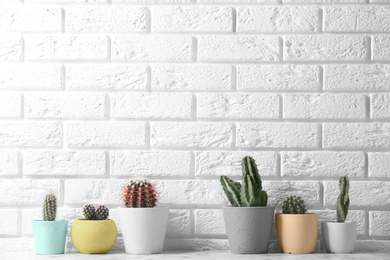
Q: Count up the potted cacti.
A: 6